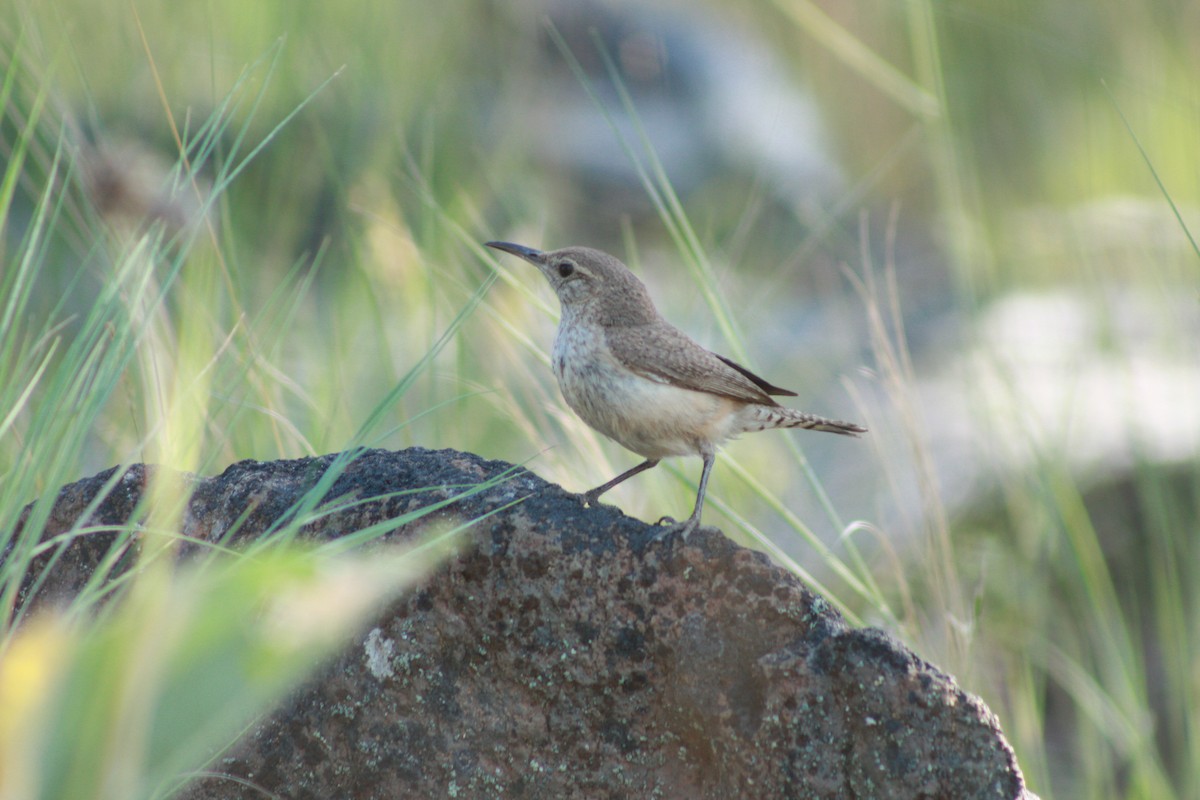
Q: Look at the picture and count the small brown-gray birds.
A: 1